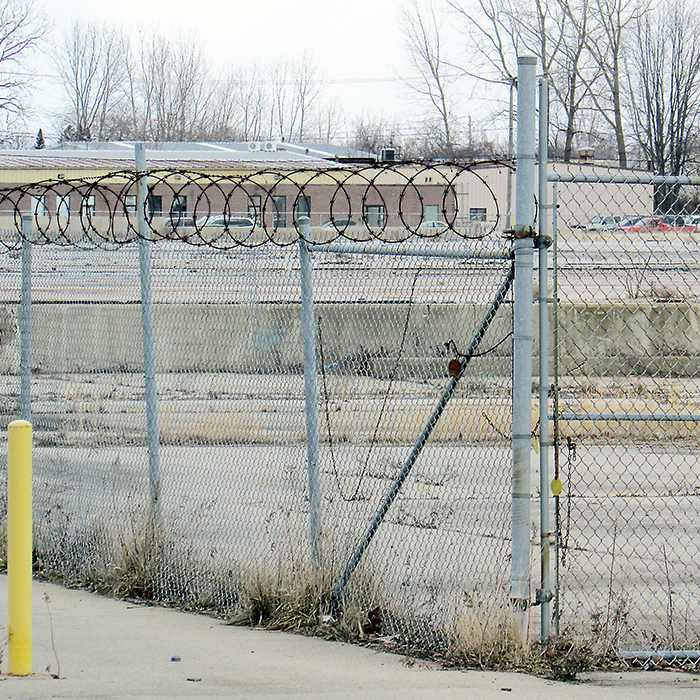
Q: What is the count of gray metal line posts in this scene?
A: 3